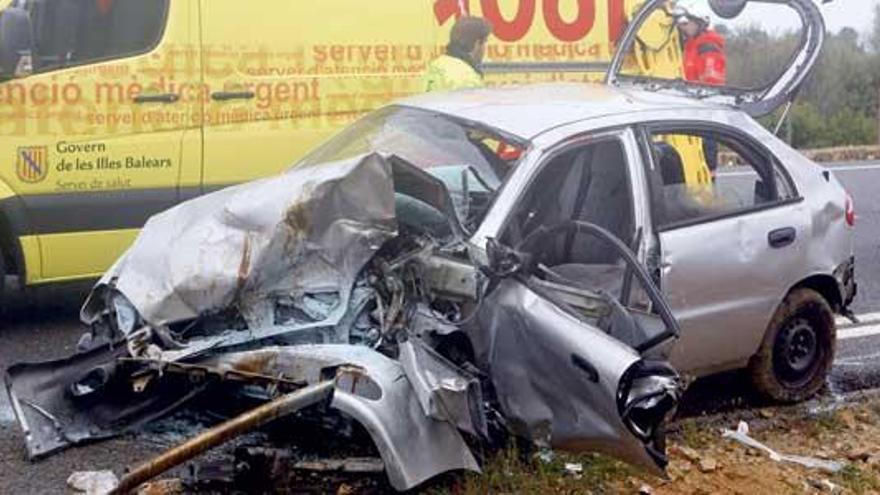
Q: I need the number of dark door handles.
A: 4